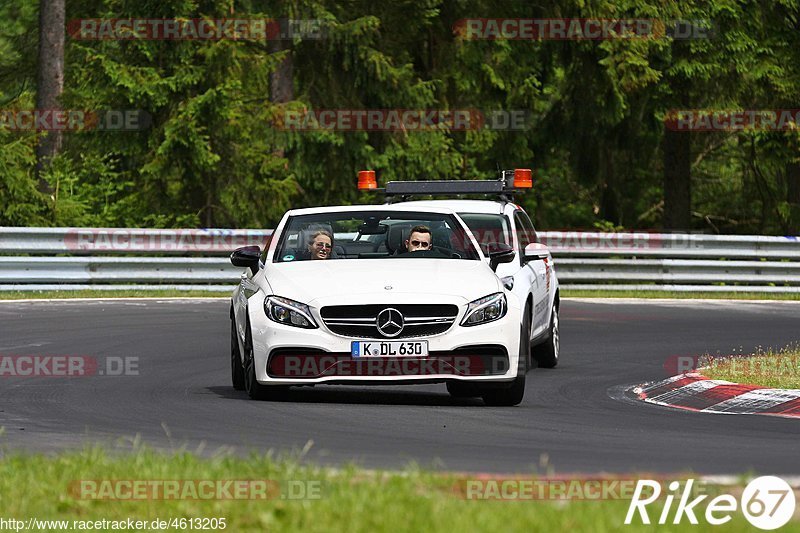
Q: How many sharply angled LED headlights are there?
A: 2